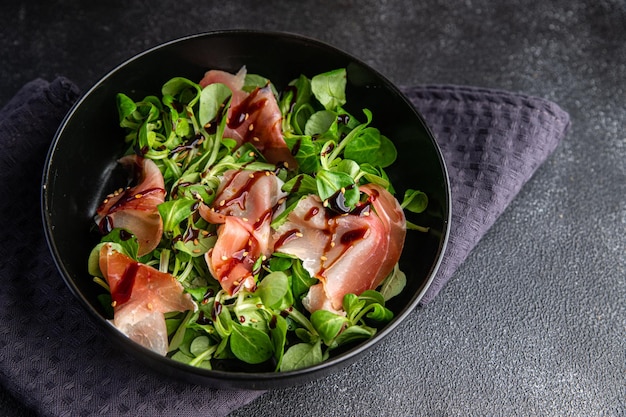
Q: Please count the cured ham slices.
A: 5